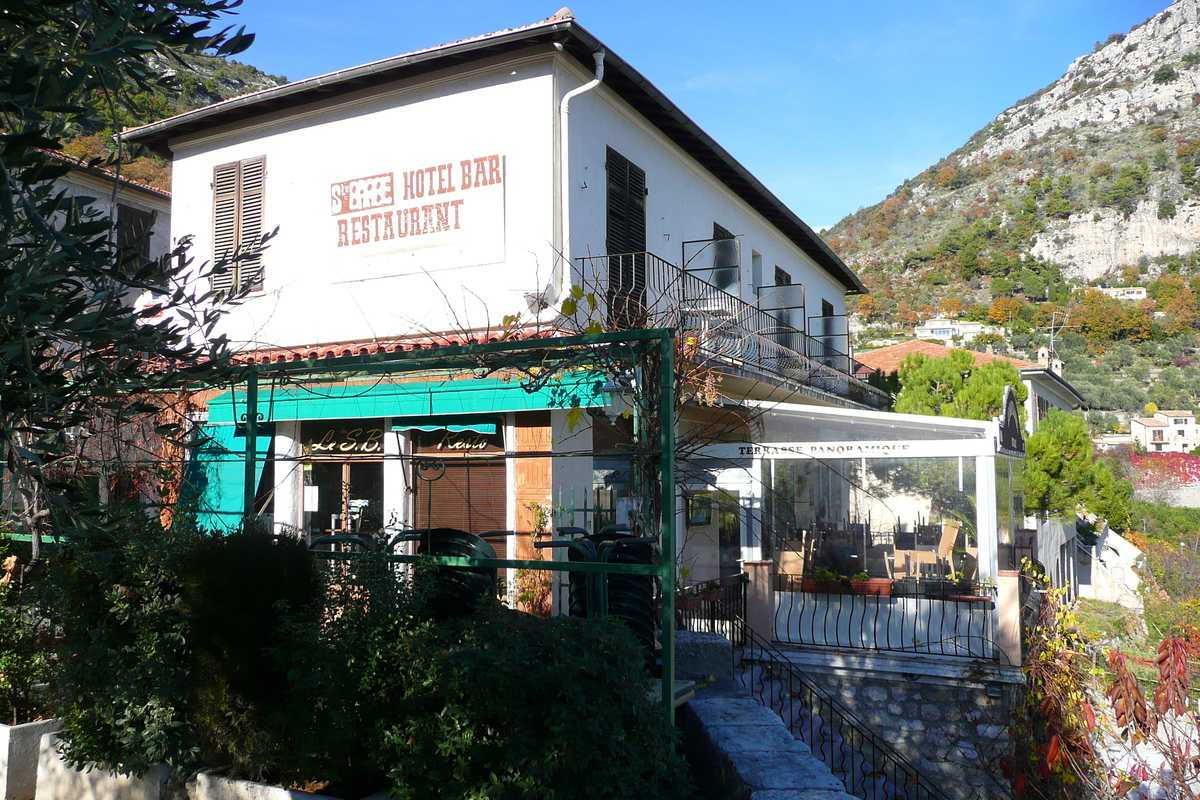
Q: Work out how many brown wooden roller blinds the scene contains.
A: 1